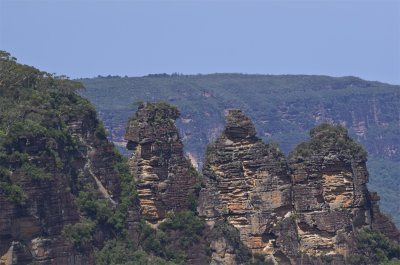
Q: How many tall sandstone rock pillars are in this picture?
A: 3